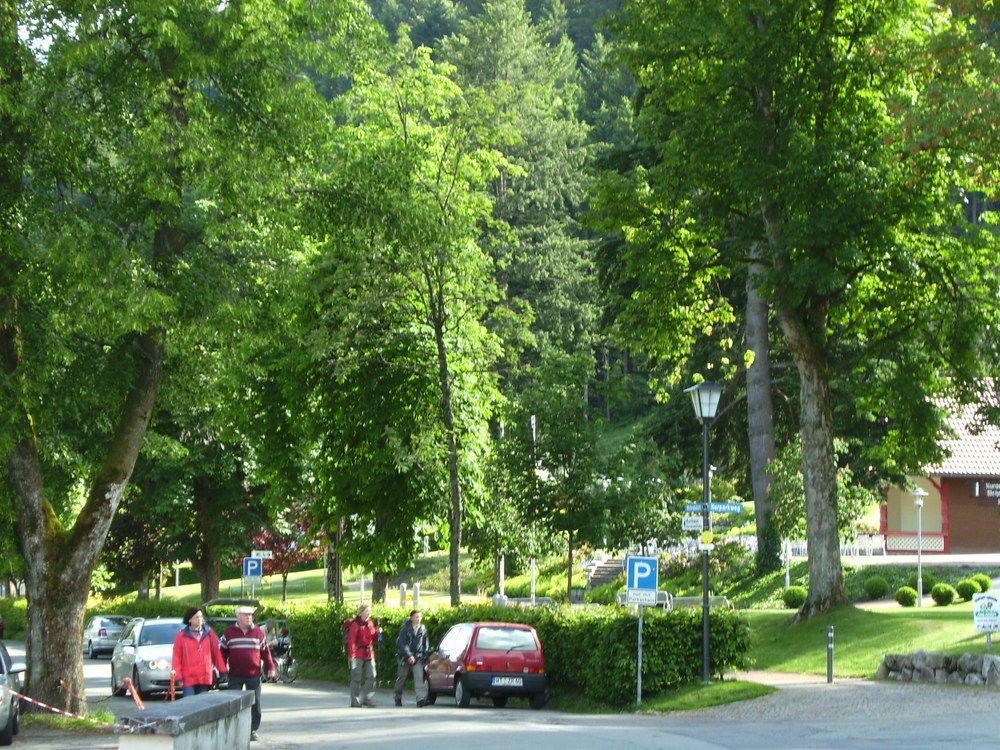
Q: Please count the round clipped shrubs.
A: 7